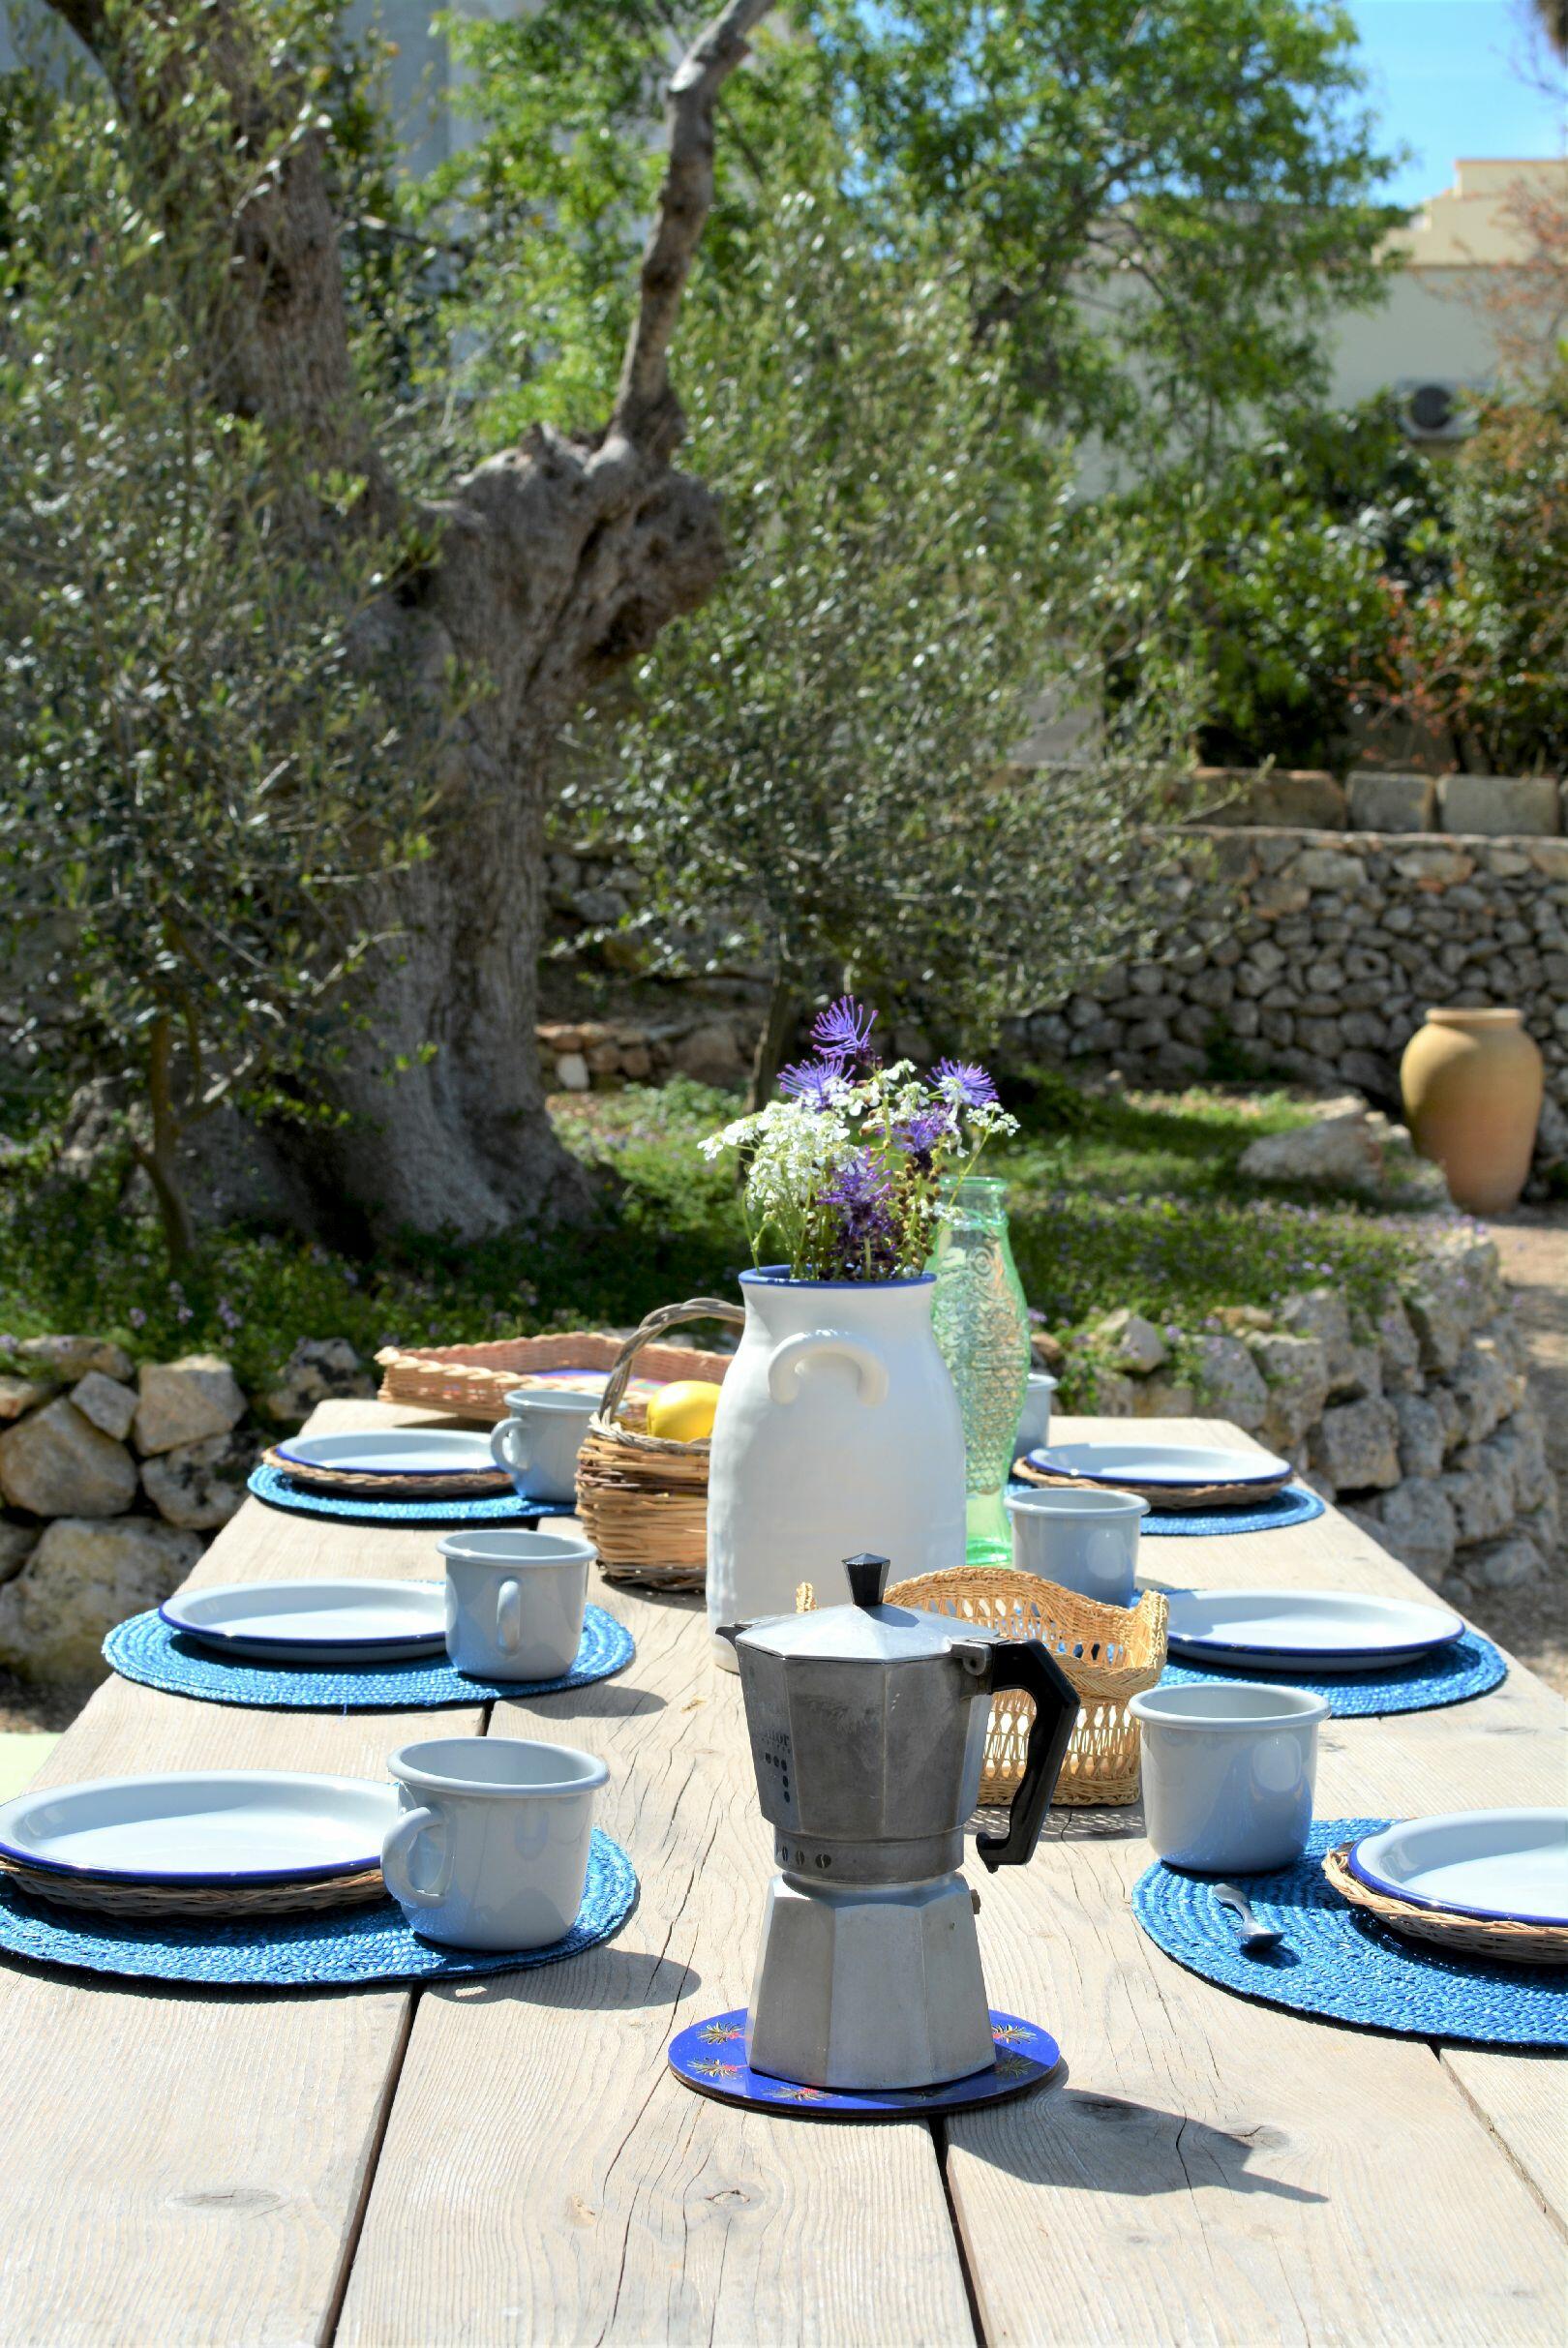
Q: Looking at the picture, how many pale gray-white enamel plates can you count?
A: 6